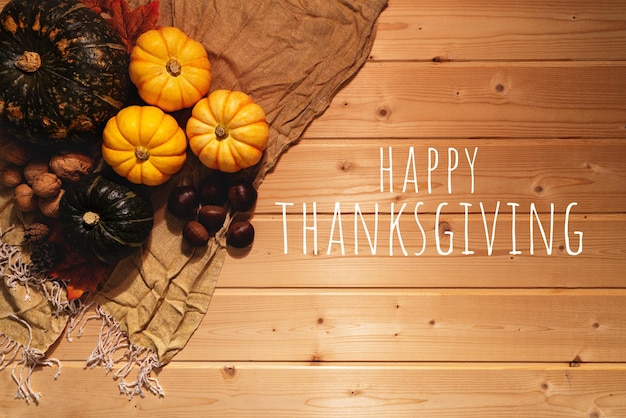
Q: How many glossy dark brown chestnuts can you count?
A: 6